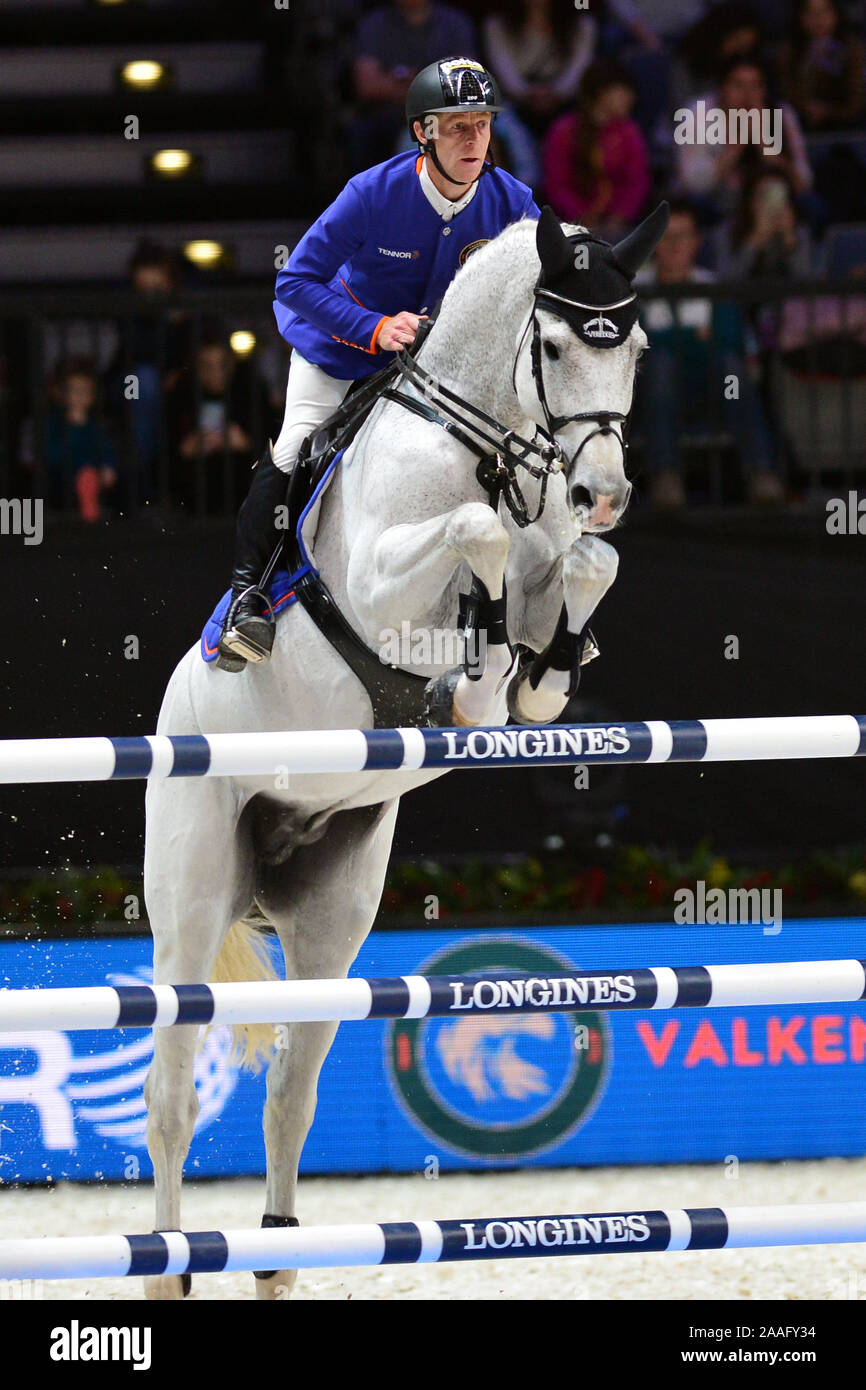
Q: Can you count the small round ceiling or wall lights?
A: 4